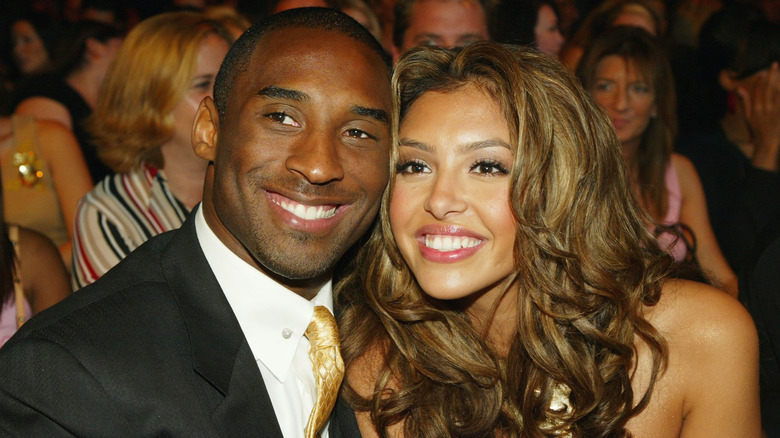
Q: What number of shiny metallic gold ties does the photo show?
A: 1